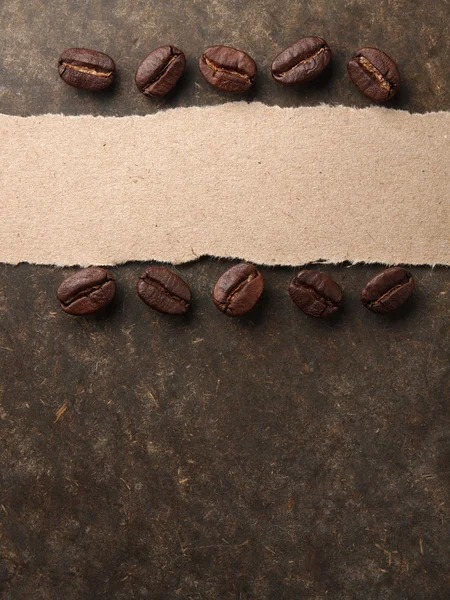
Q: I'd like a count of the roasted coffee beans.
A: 10